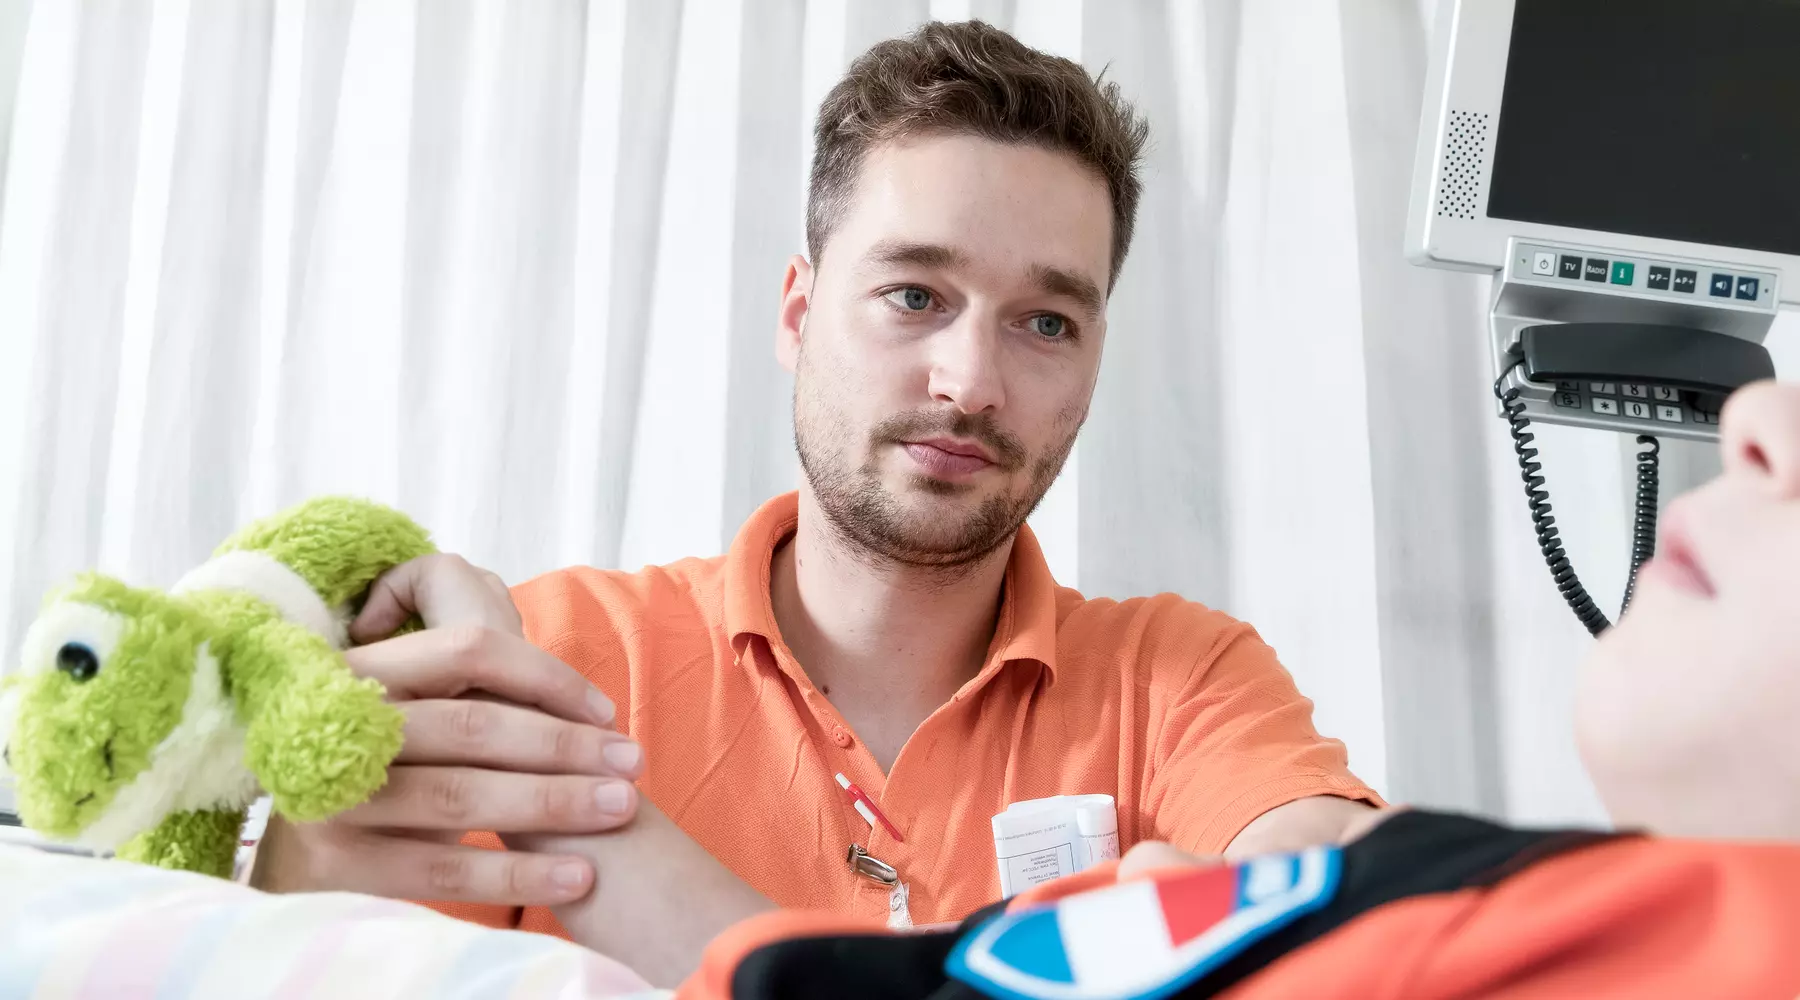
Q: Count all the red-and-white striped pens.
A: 1